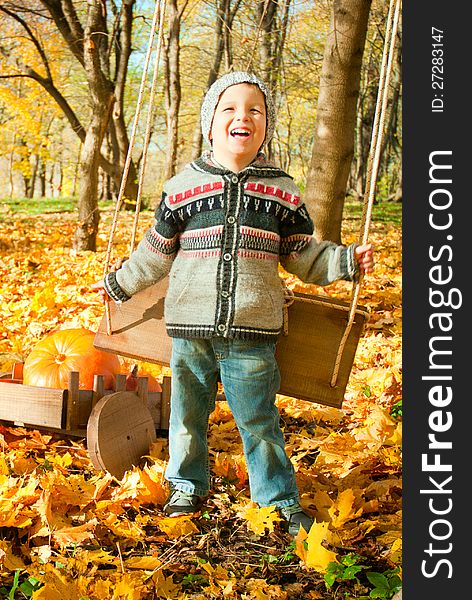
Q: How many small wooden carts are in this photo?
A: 1